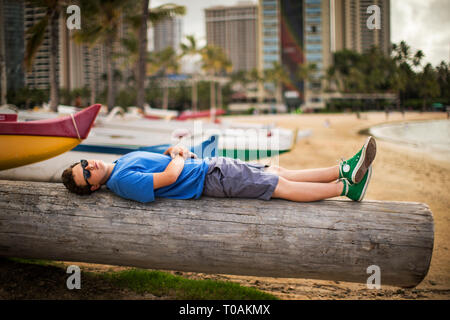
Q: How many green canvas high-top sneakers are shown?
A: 2